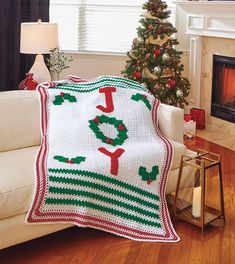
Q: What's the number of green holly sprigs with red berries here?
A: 4